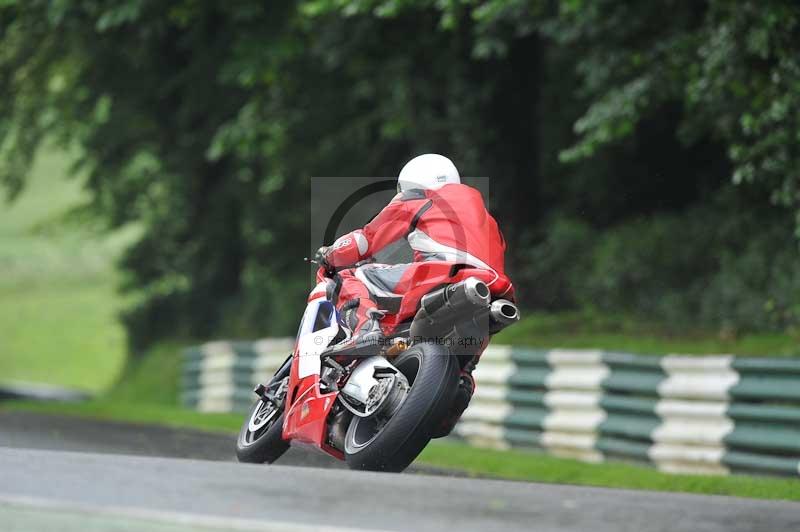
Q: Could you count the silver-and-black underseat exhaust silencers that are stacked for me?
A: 2